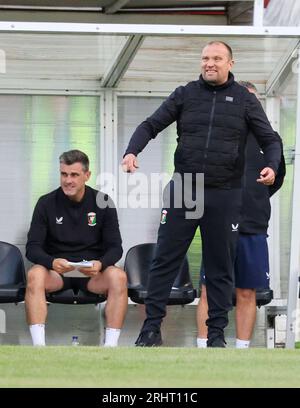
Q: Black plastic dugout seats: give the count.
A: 4